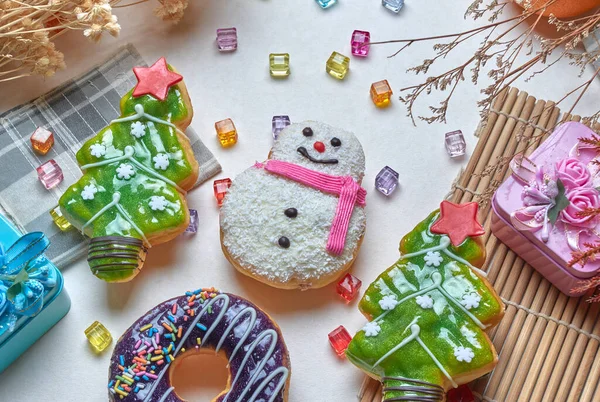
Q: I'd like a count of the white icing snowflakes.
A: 12